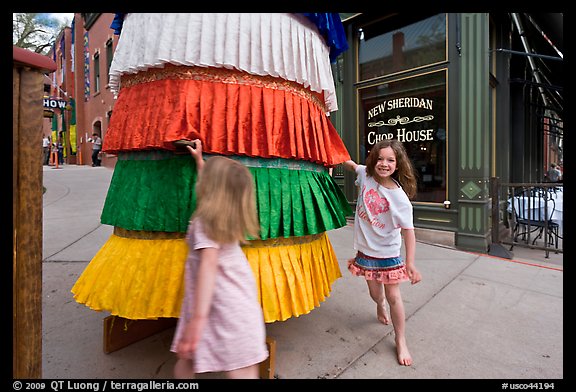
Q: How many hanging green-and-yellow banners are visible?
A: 3